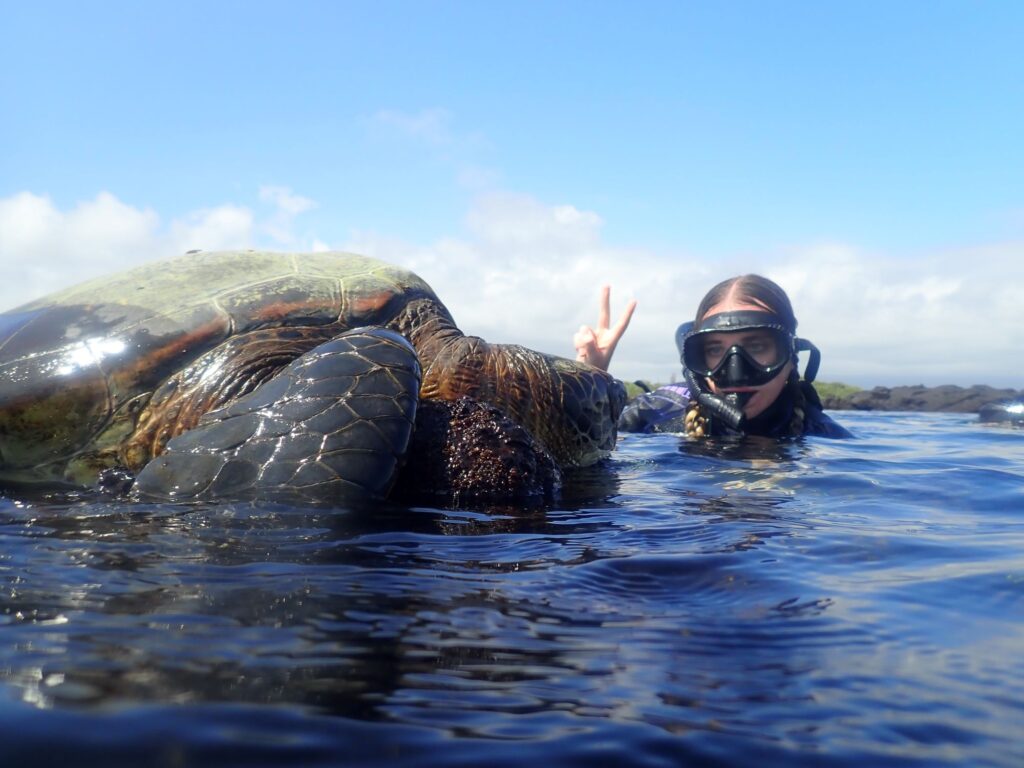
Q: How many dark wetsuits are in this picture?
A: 1